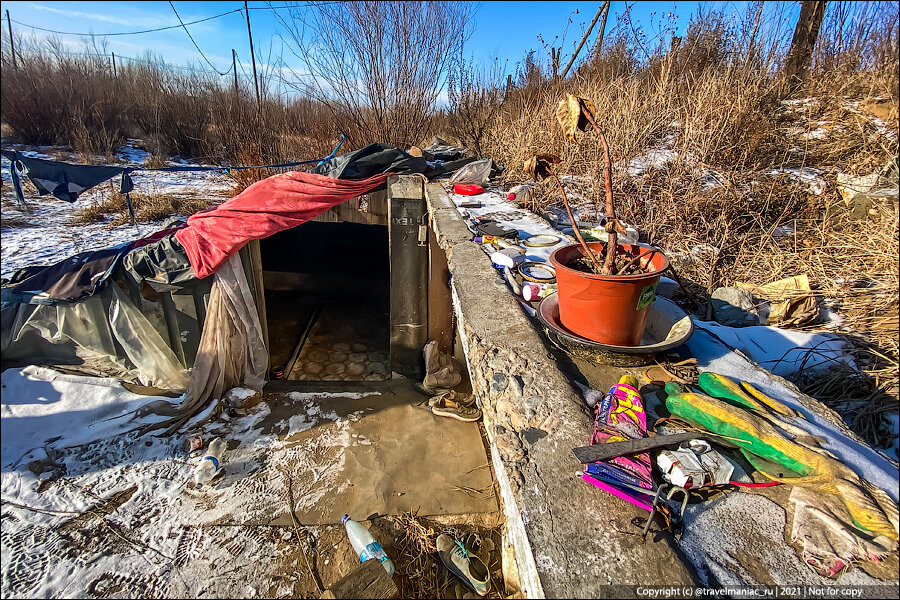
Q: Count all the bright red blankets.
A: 1